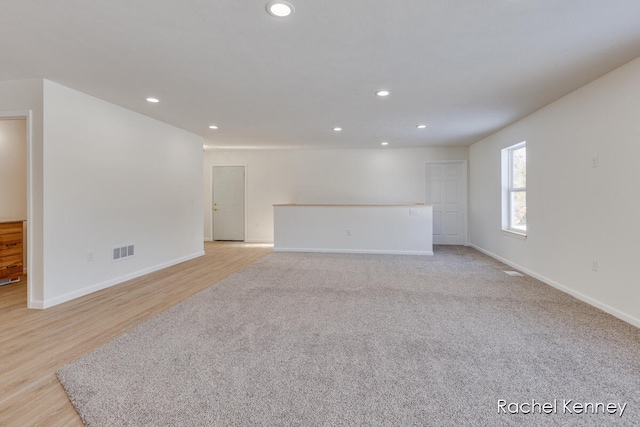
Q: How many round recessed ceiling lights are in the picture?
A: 7